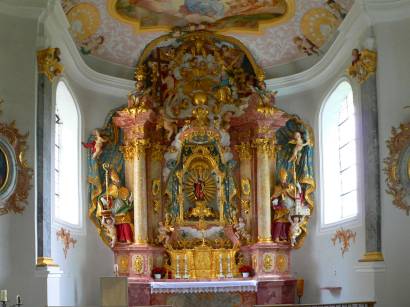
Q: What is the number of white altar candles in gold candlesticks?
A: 4